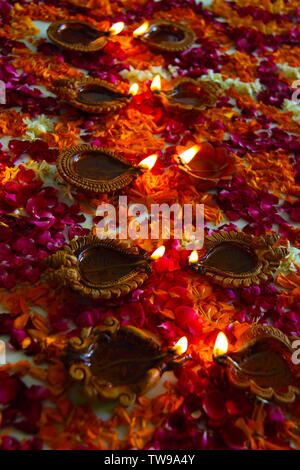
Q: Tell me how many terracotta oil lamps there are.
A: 10